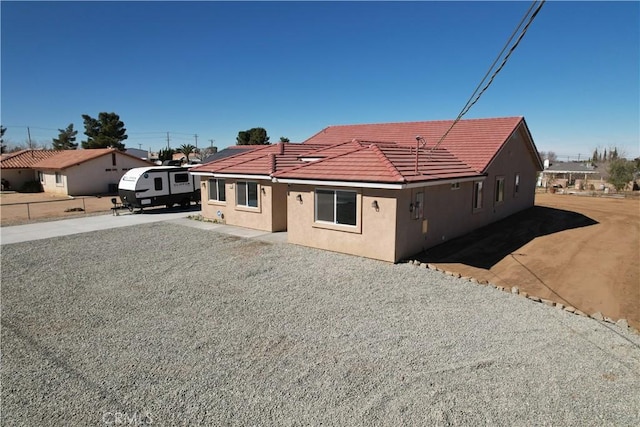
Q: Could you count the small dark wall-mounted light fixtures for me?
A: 4